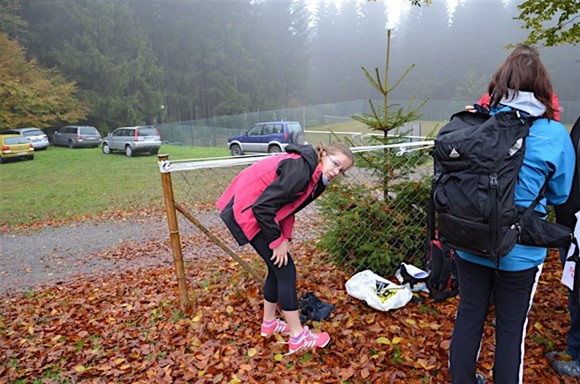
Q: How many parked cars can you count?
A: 5